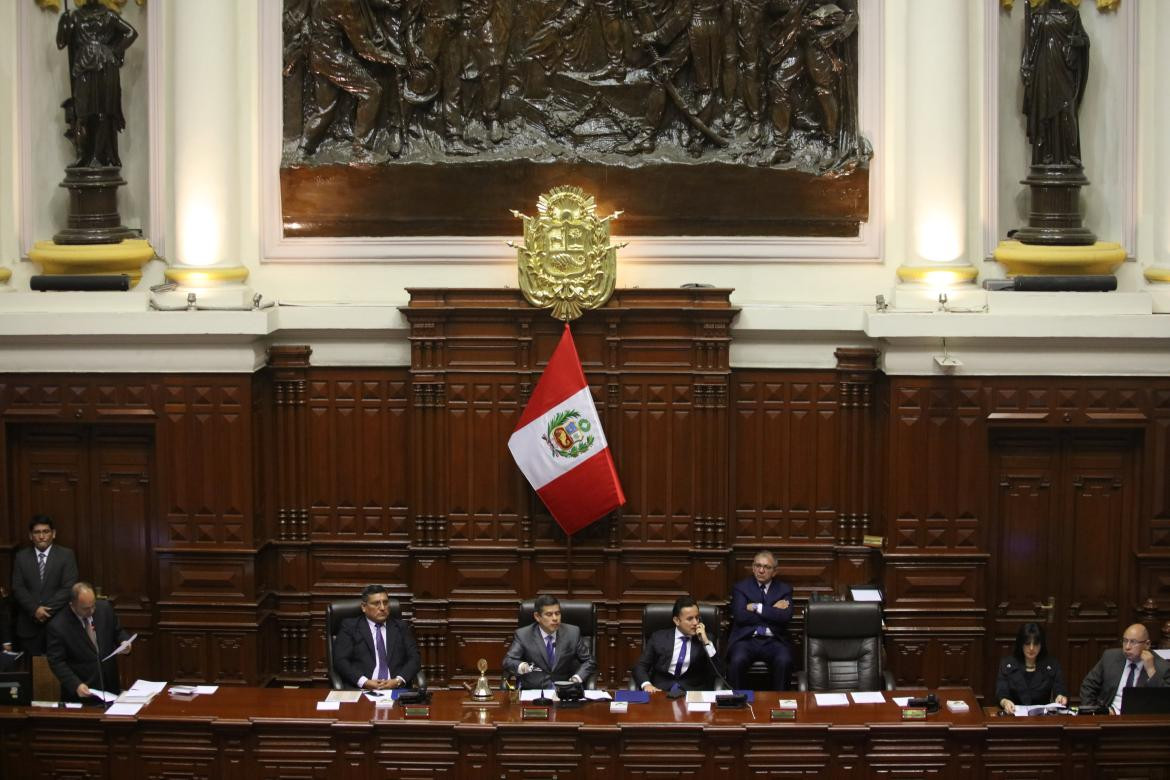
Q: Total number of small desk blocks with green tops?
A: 4